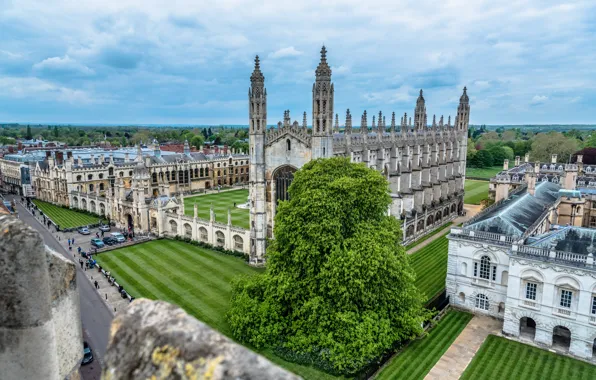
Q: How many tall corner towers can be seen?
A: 4